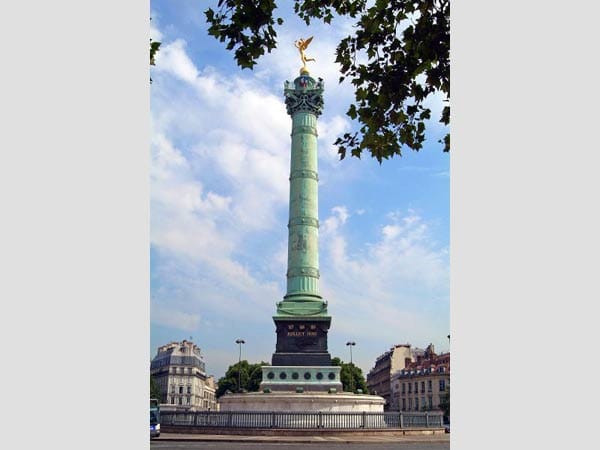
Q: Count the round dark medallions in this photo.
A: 6